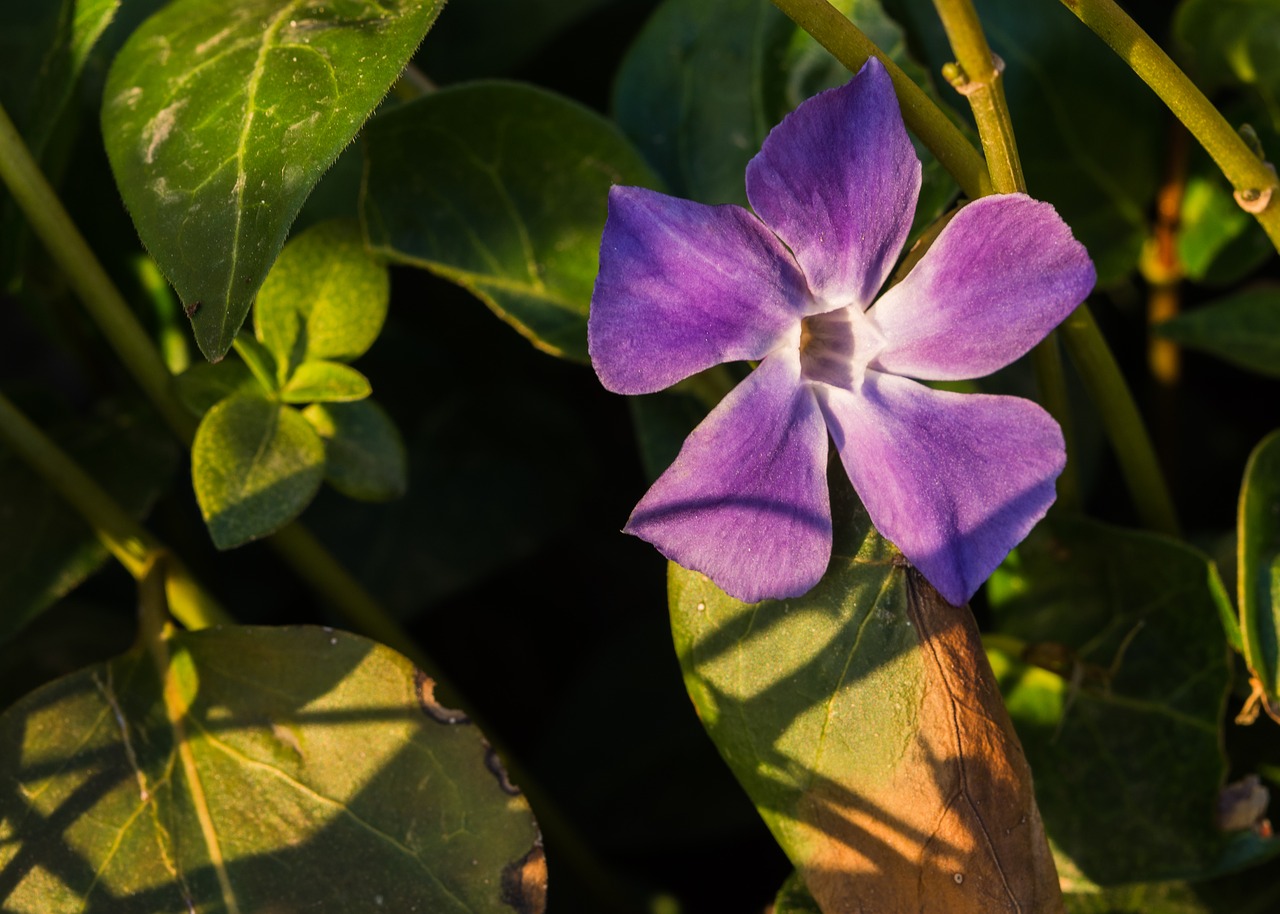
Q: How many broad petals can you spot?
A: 5